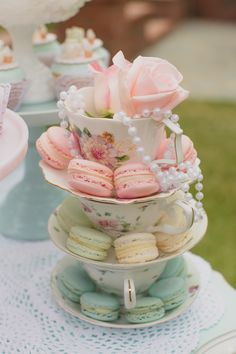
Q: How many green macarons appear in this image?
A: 7